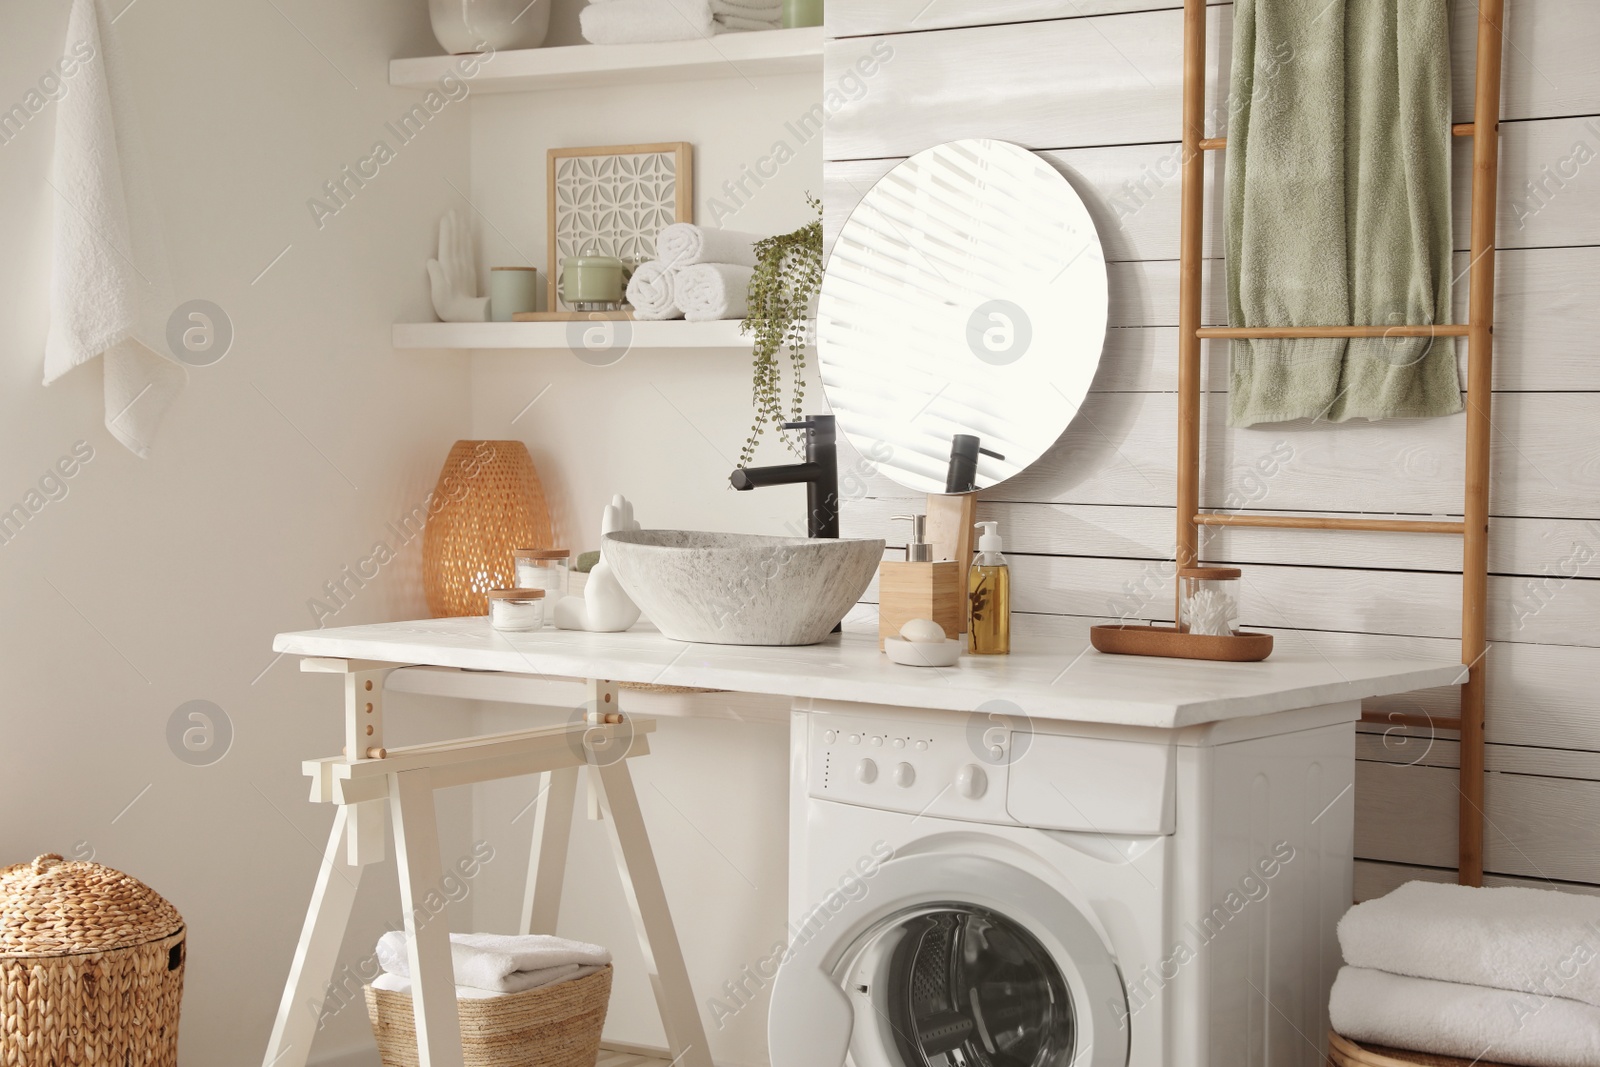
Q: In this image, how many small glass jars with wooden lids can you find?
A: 3